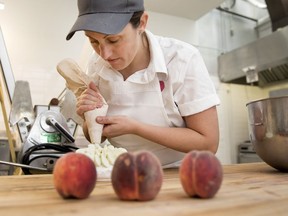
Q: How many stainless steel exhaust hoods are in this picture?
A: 1